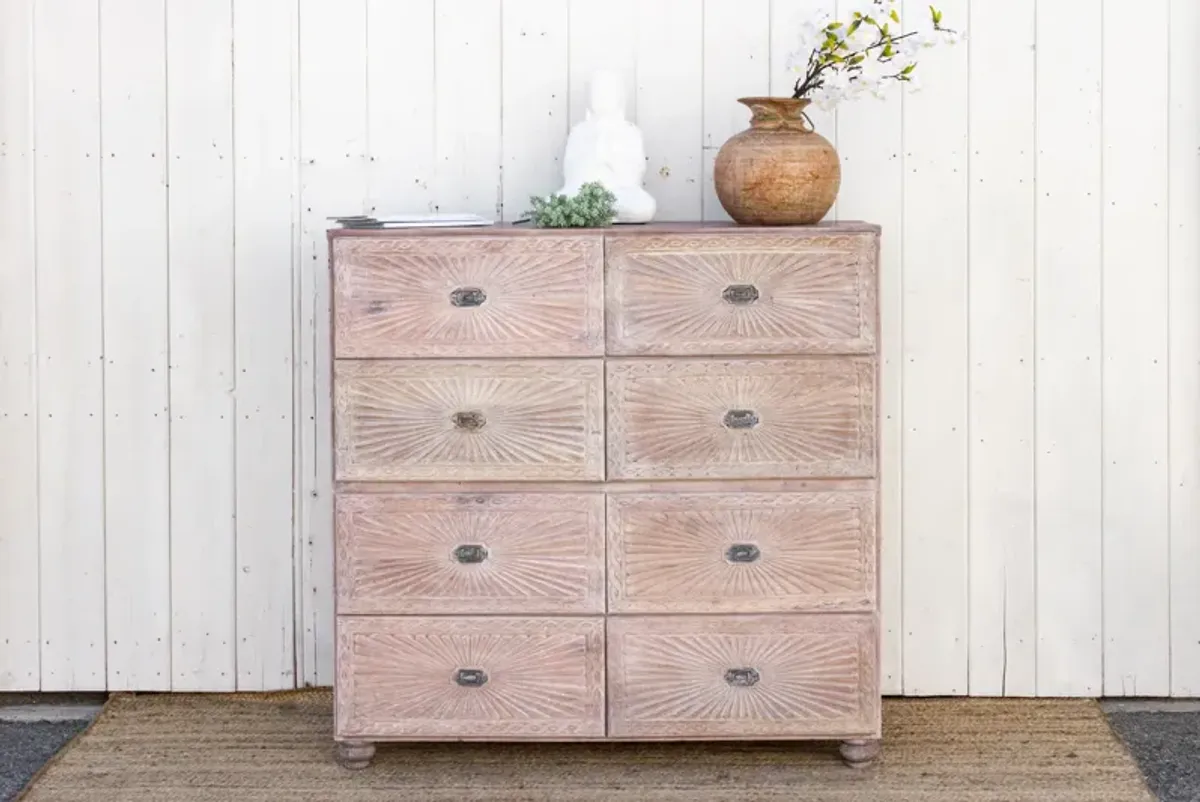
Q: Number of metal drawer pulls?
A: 8